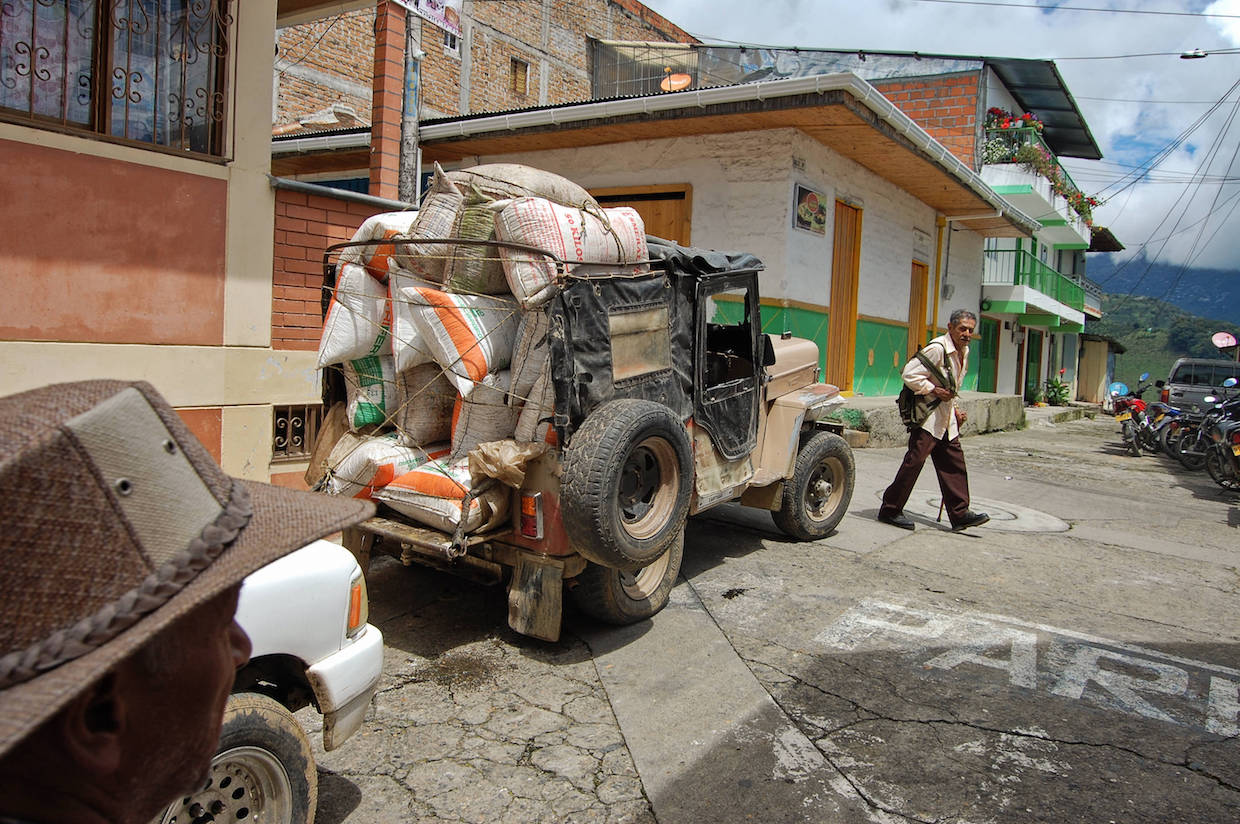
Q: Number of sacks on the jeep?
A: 15